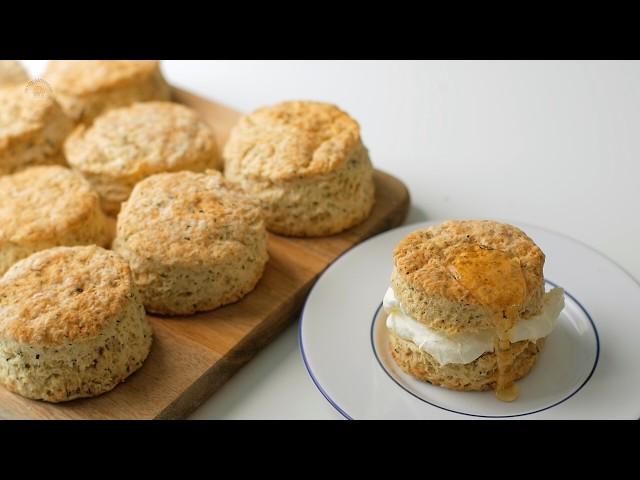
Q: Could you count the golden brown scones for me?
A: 9